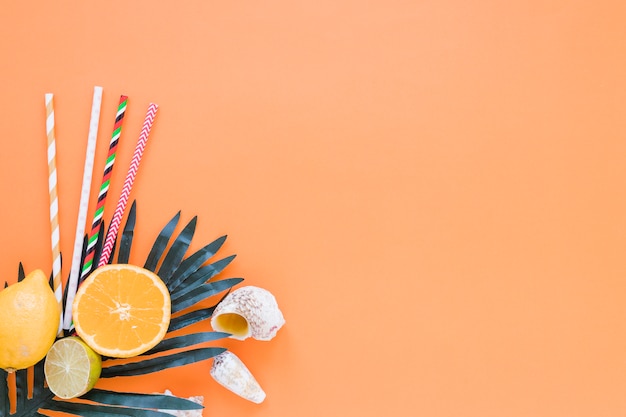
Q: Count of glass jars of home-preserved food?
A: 0